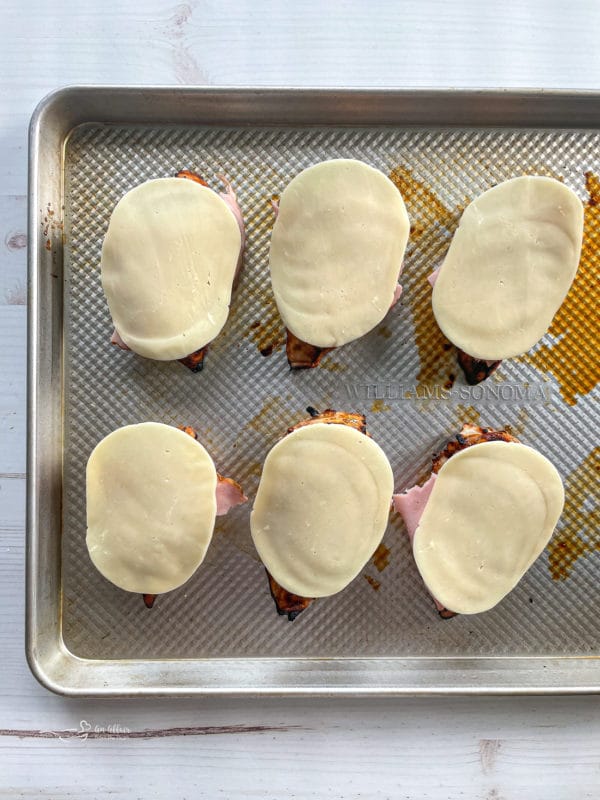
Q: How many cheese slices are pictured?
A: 6